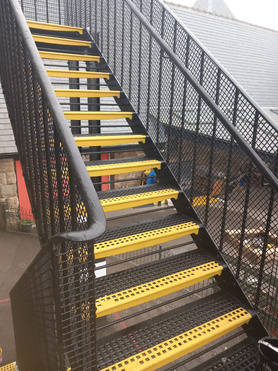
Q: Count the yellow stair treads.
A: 12